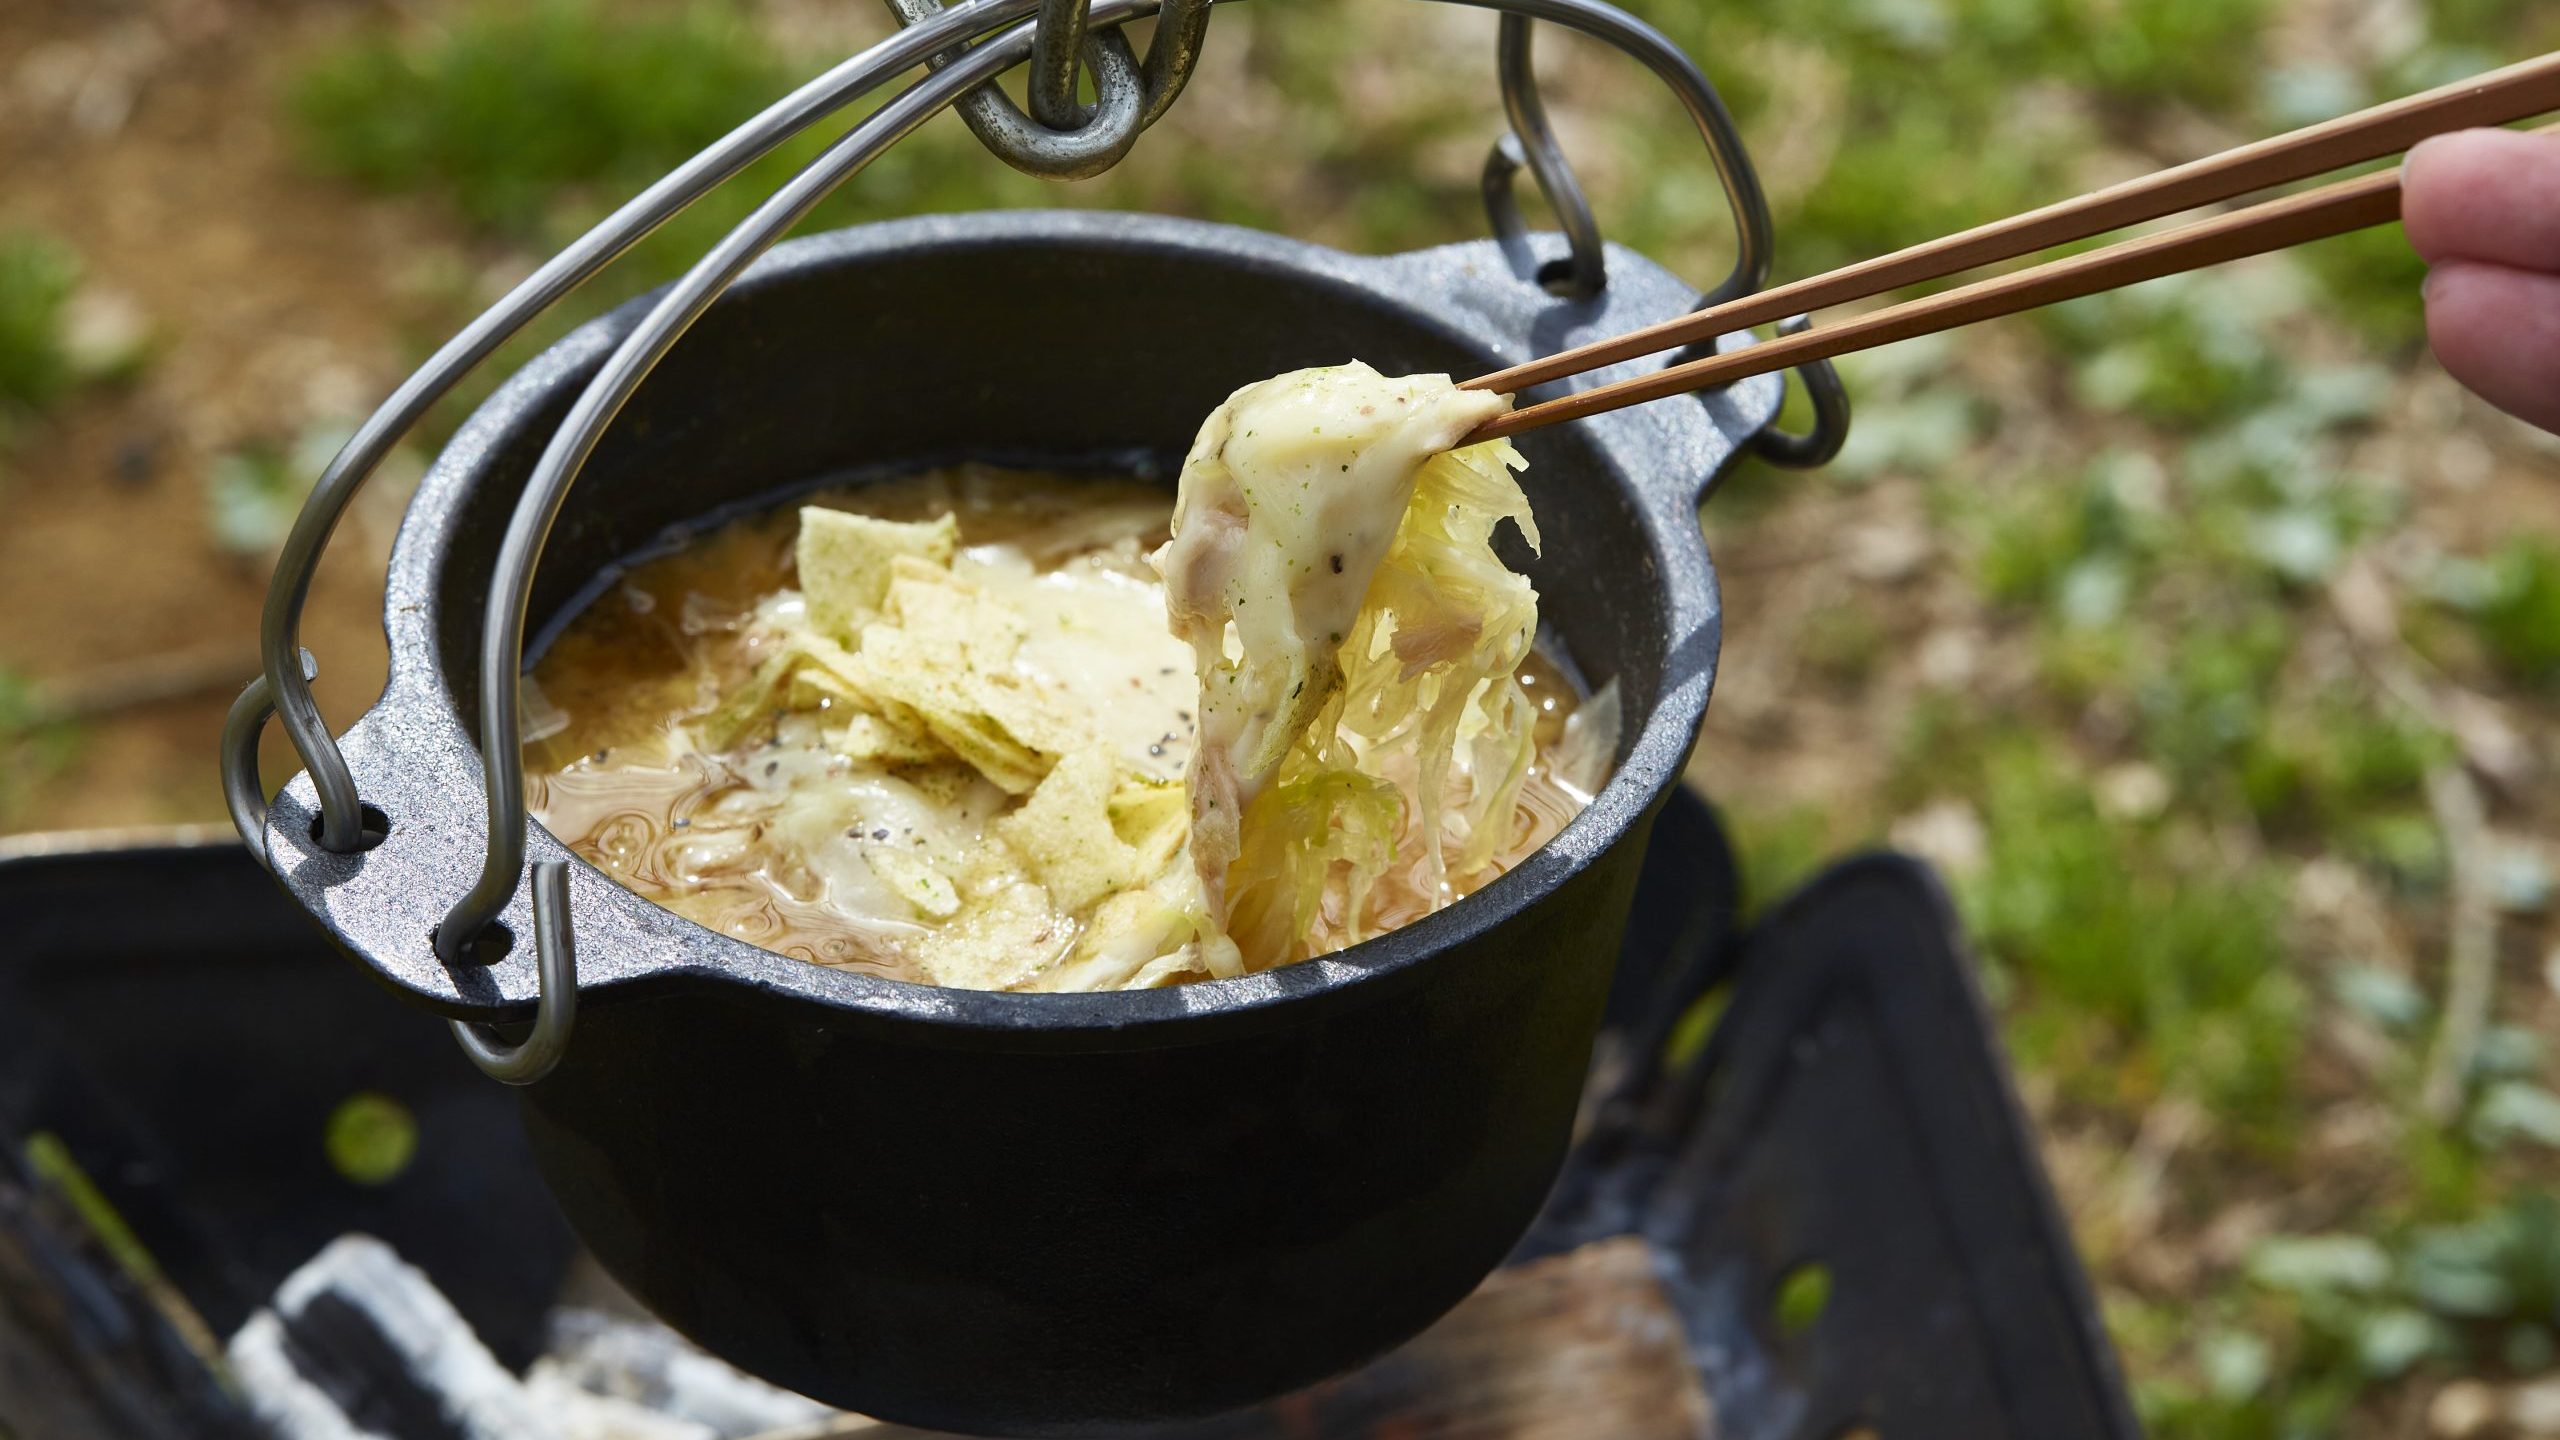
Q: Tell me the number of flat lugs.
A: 2